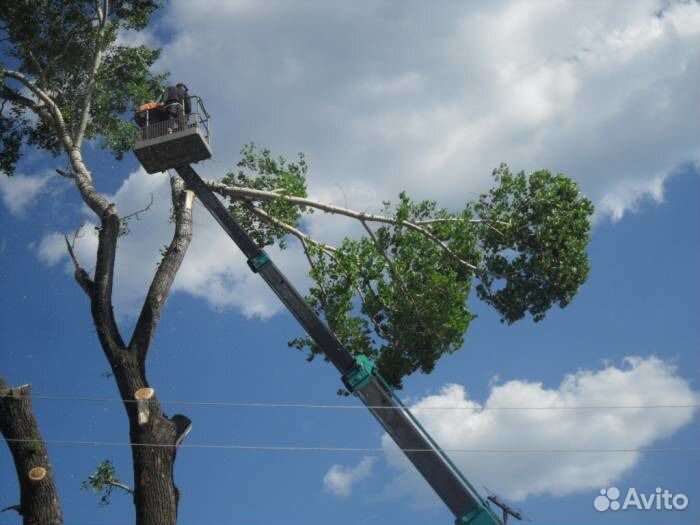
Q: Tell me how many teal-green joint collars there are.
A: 3